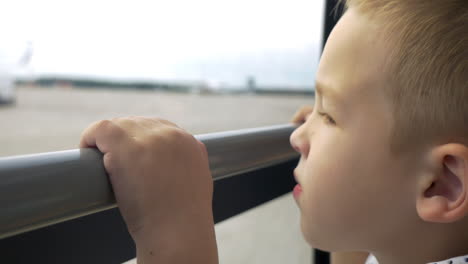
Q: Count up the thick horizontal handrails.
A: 1